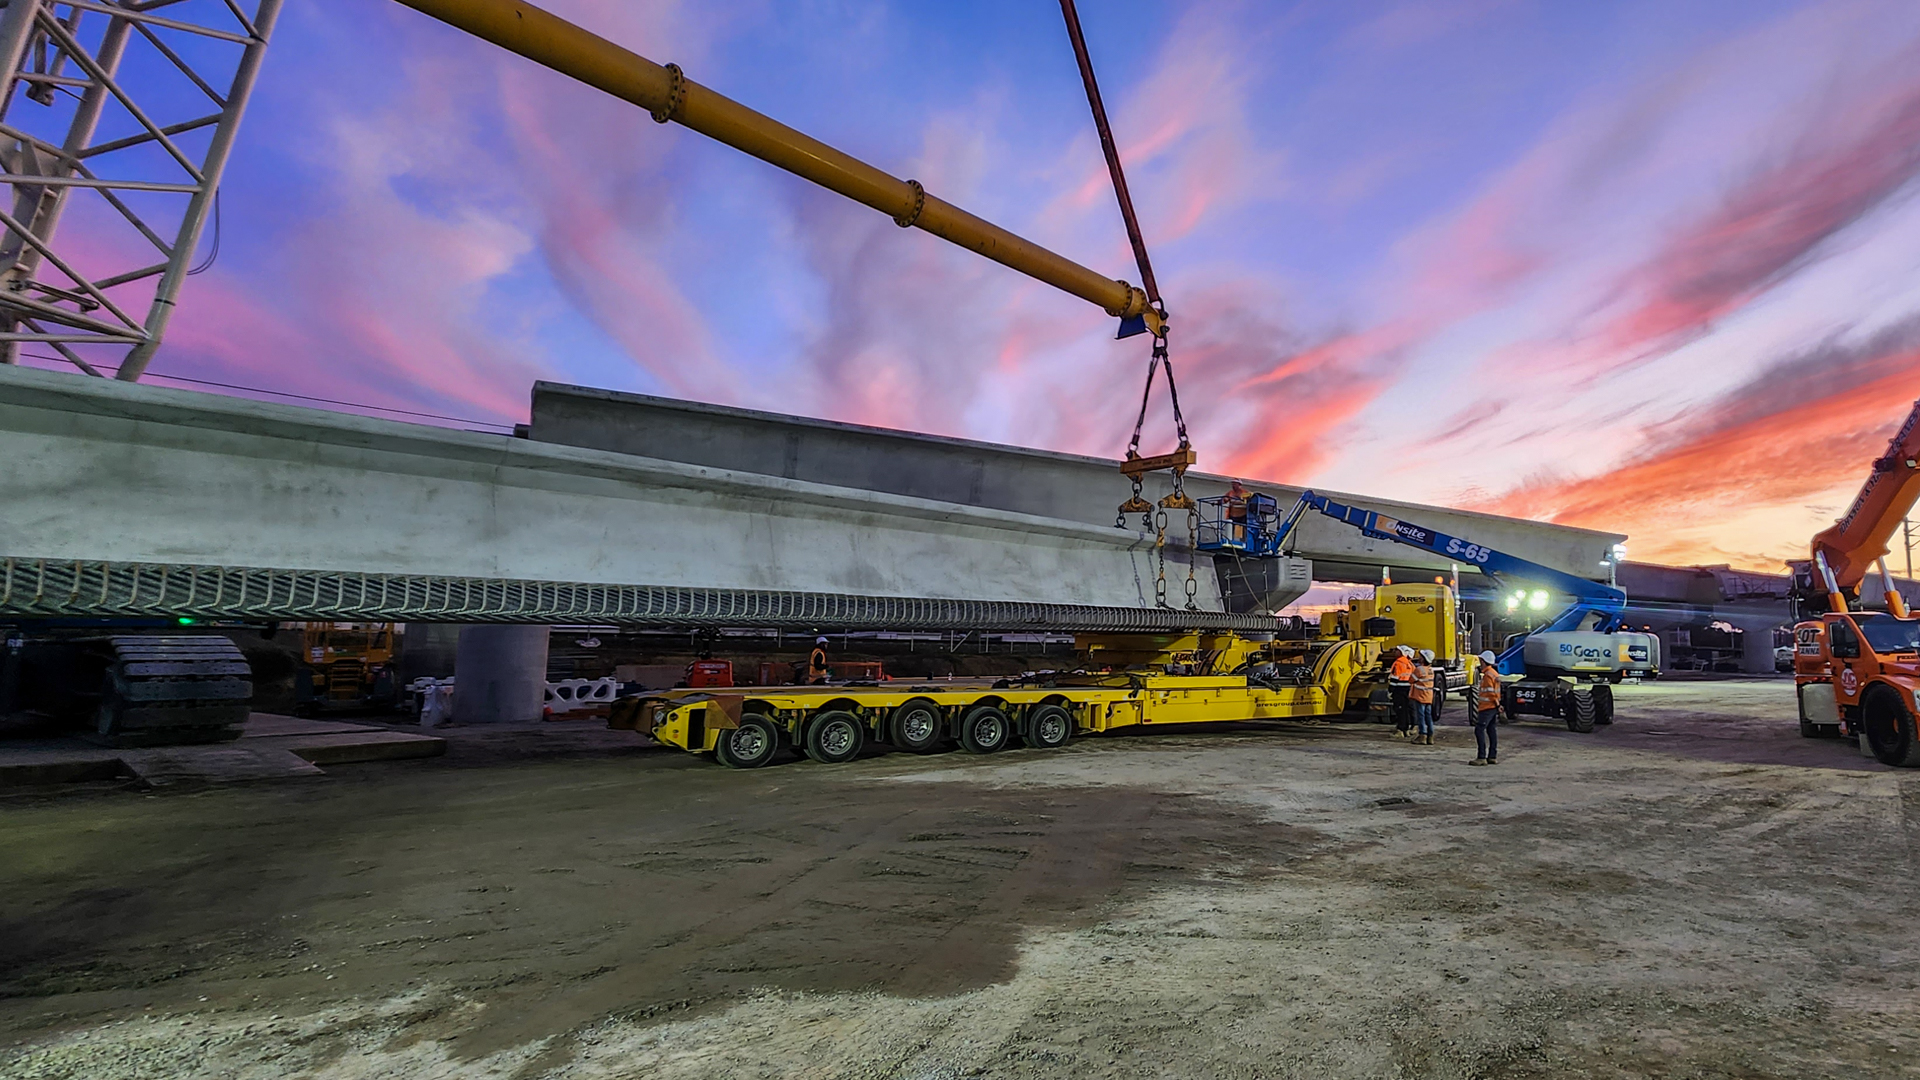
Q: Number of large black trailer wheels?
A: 5